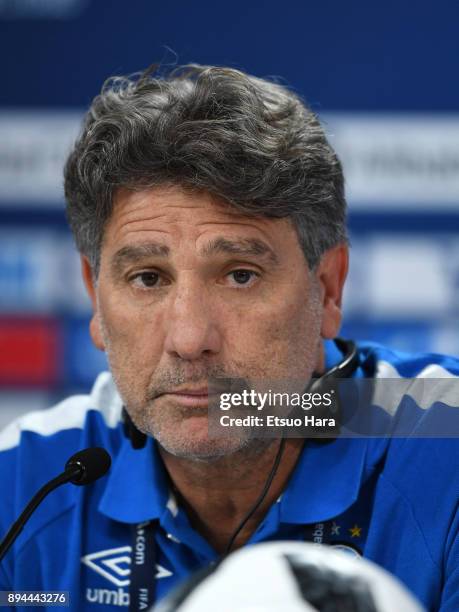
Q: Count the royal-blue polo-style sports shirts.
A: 1